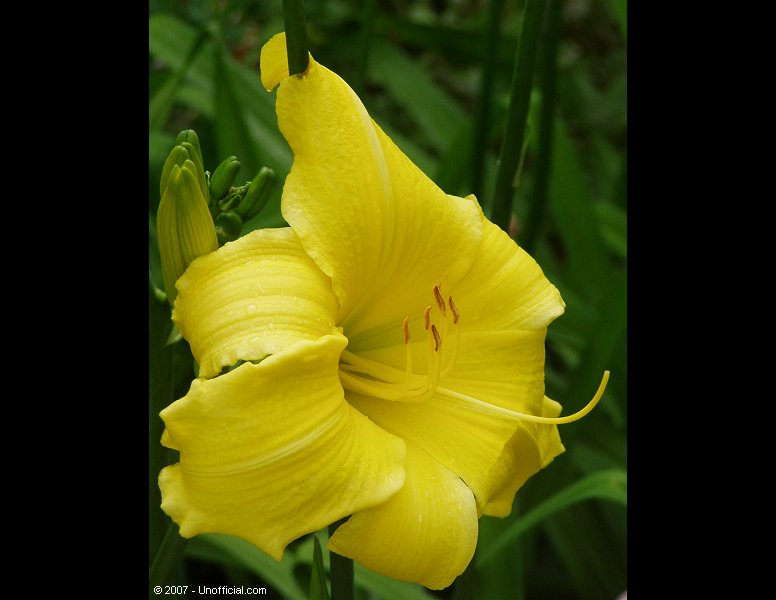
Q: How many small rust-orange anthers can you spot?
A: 5